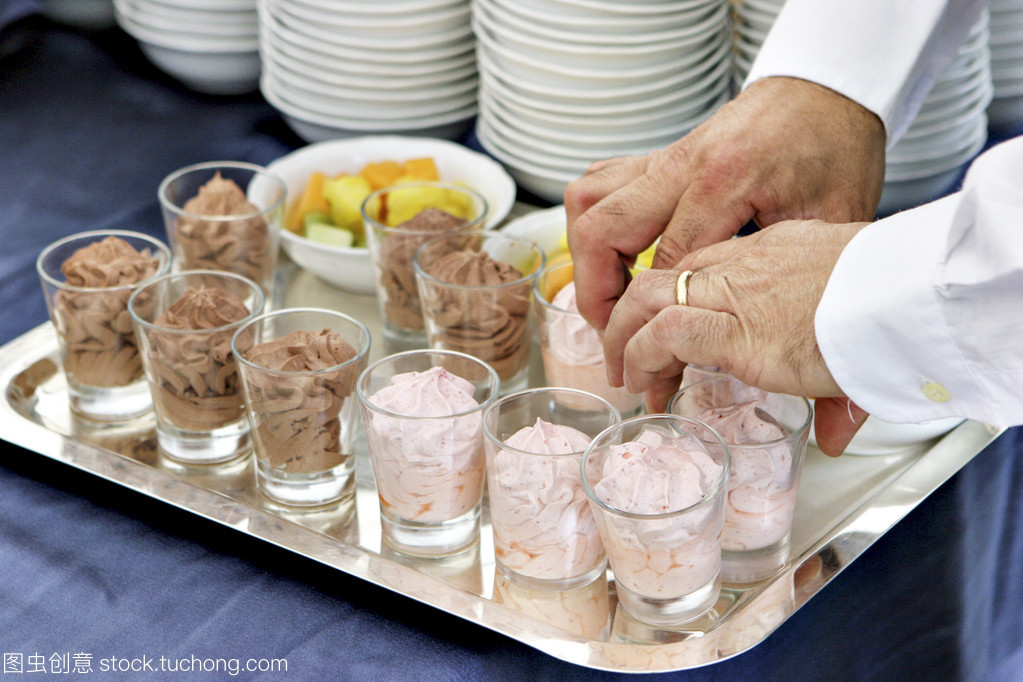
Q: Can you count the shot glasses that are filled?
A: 12